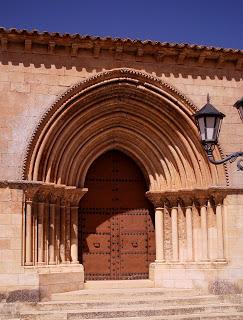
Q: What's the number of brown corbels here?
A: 12